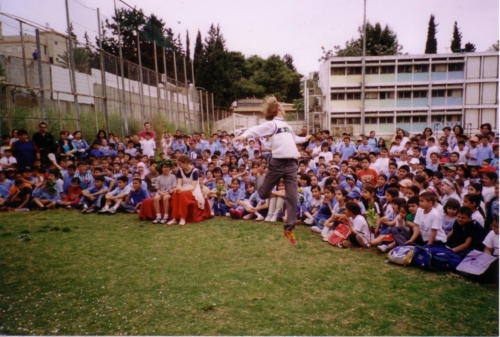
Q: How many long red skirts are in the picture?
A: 1